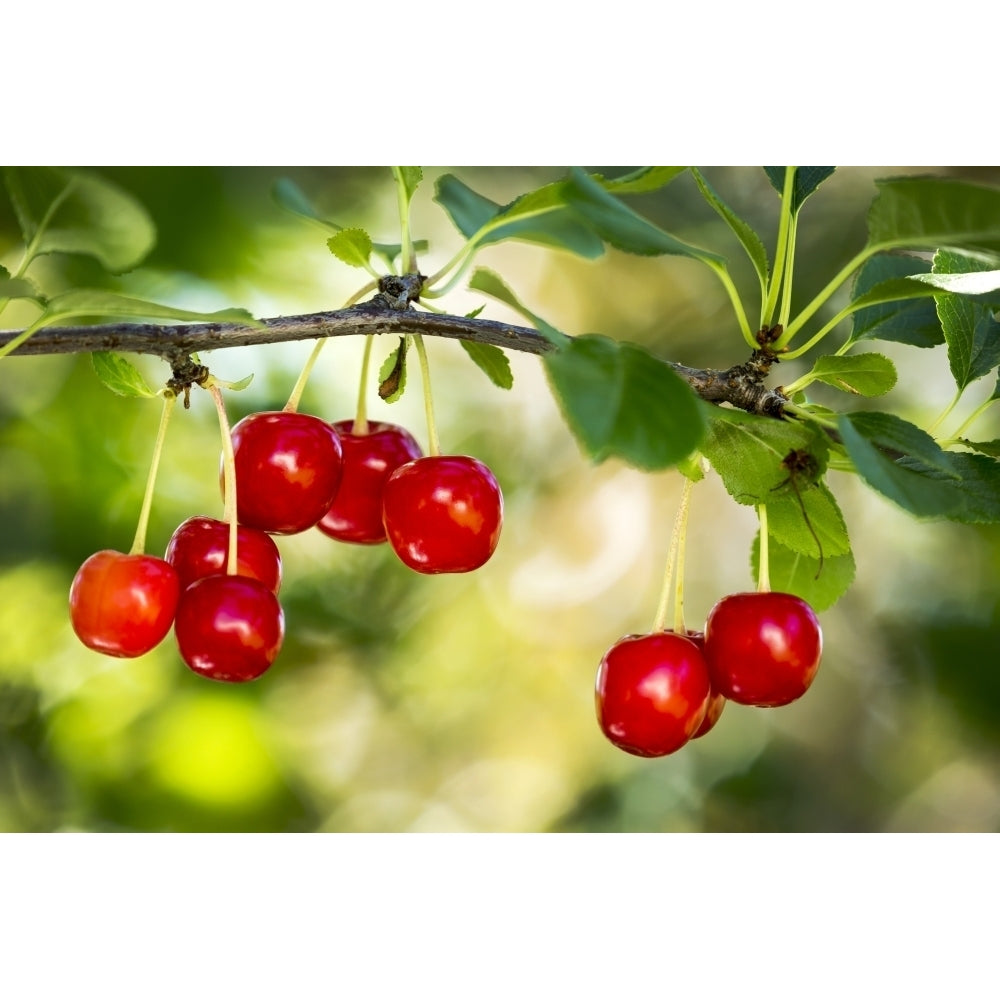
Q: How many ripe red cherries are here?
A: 9